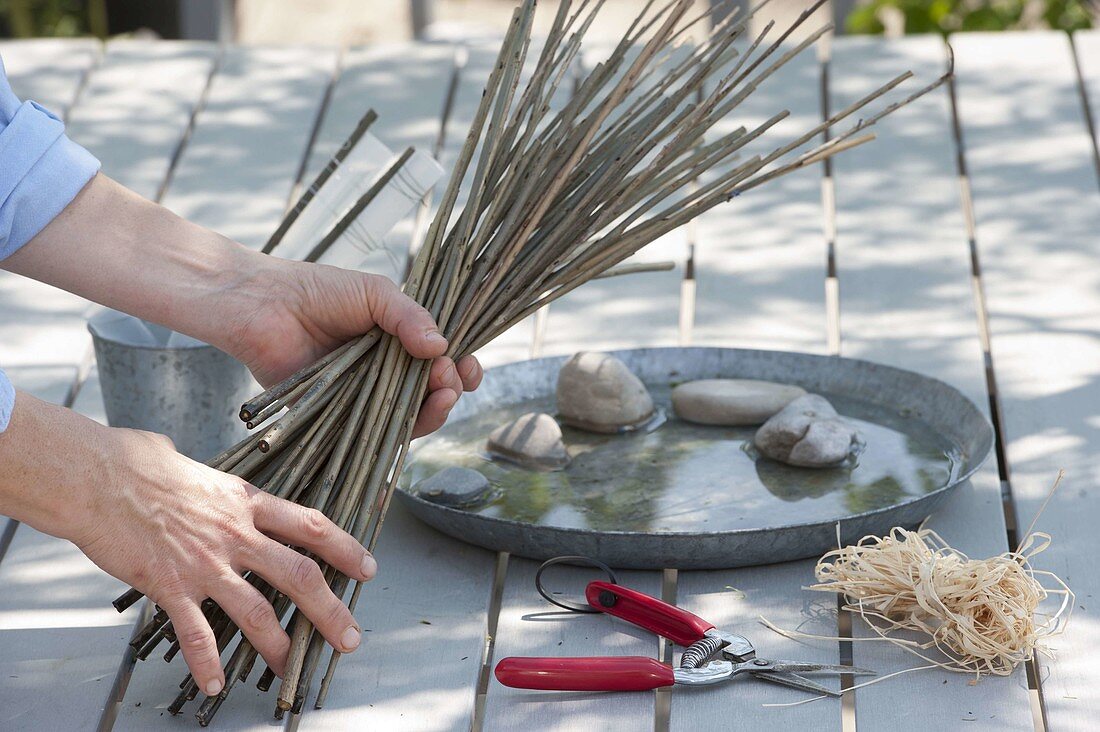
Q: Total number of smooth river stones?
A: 5